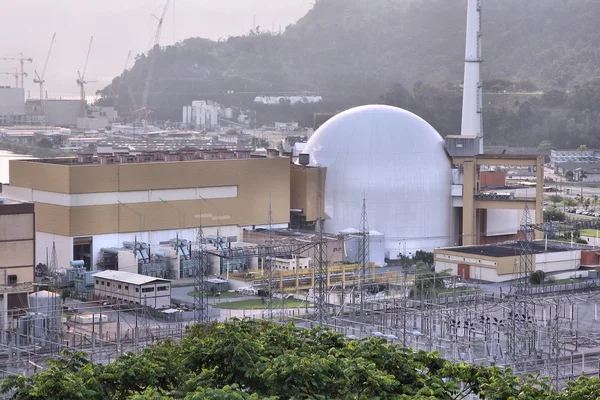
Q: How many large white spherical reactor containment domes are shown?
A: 1